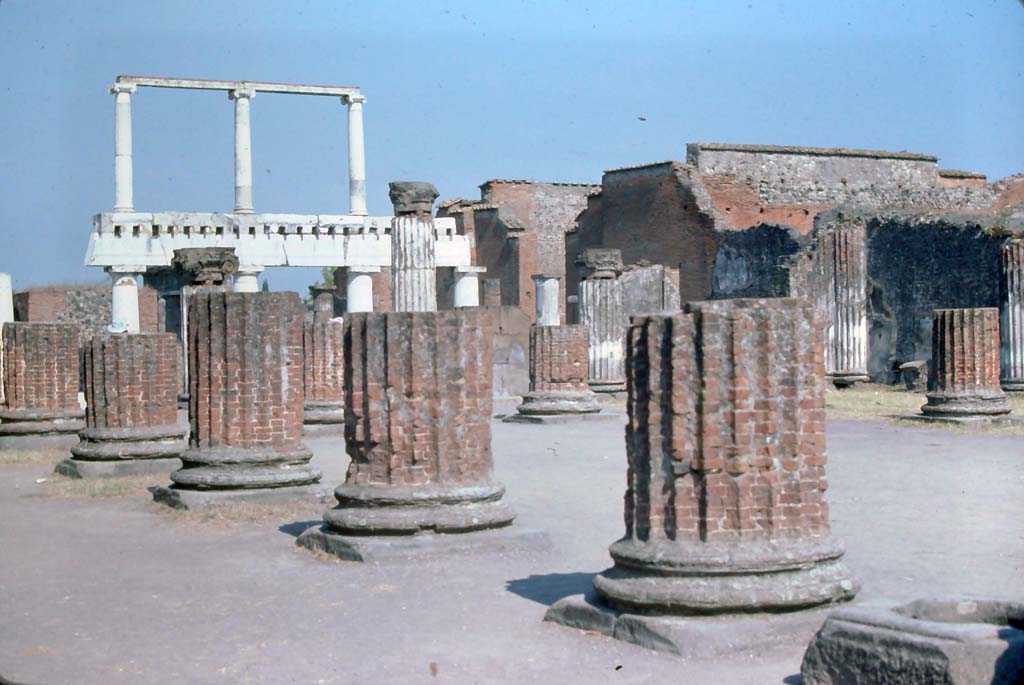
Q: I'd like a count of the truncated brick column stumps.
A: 8